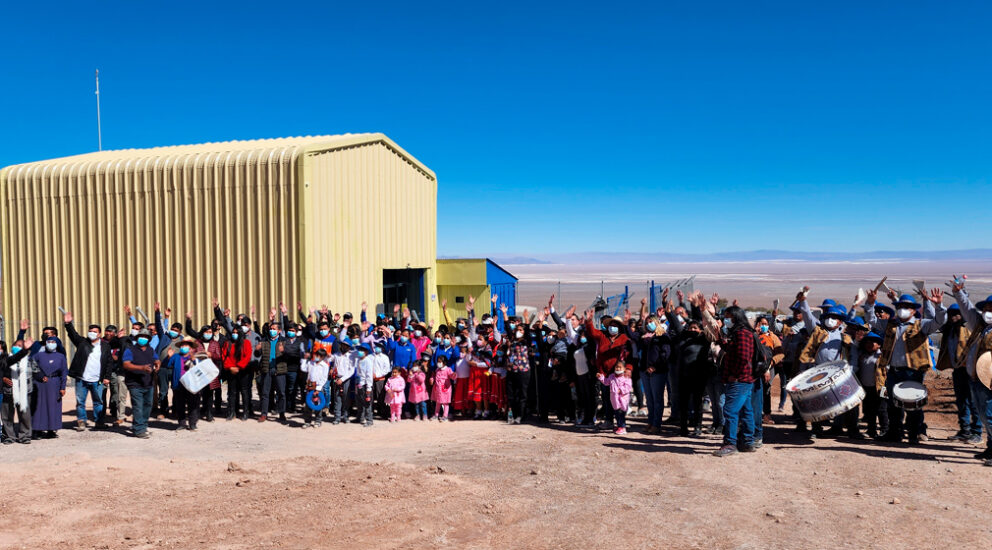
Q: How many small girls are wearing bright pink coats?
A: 4